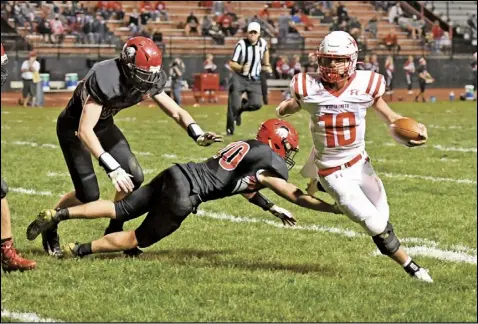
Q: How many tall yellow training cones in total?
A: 0